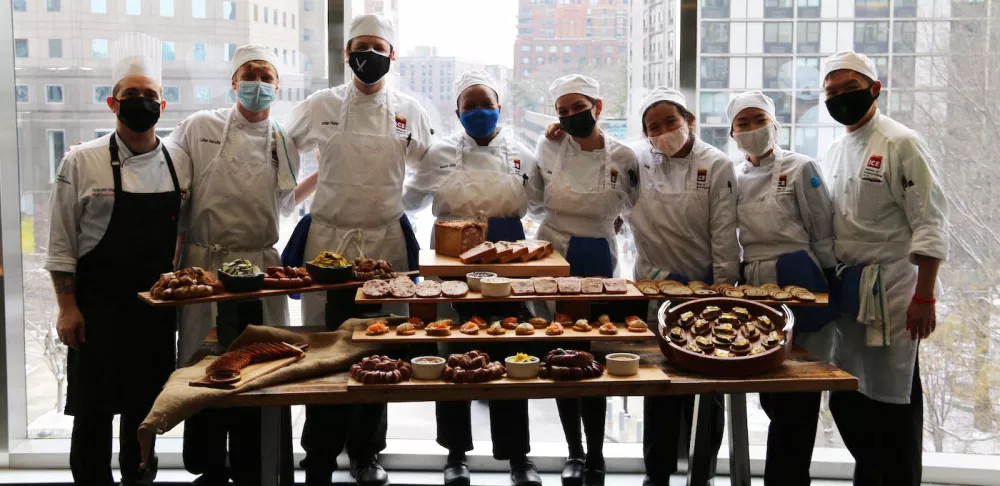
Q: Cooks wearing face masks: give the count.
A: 8